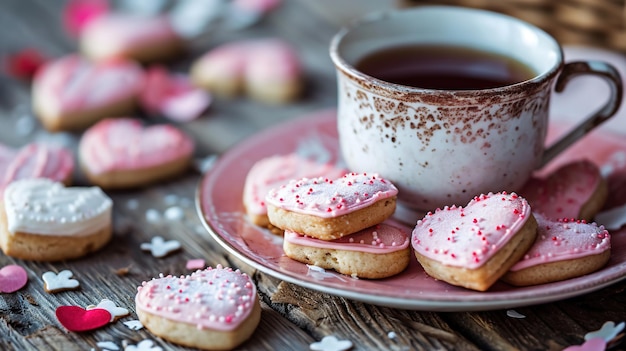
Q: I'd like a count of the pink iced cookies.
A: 12